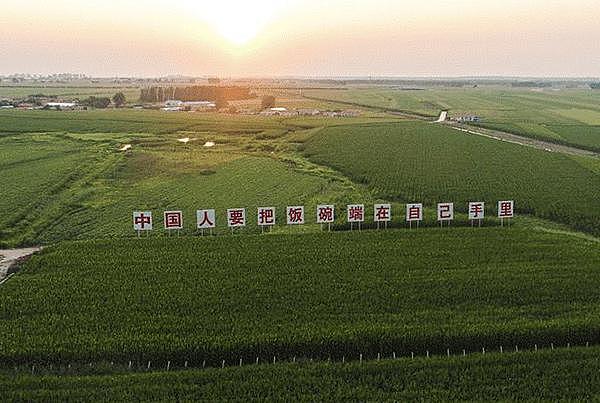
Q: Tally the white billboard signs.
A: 13